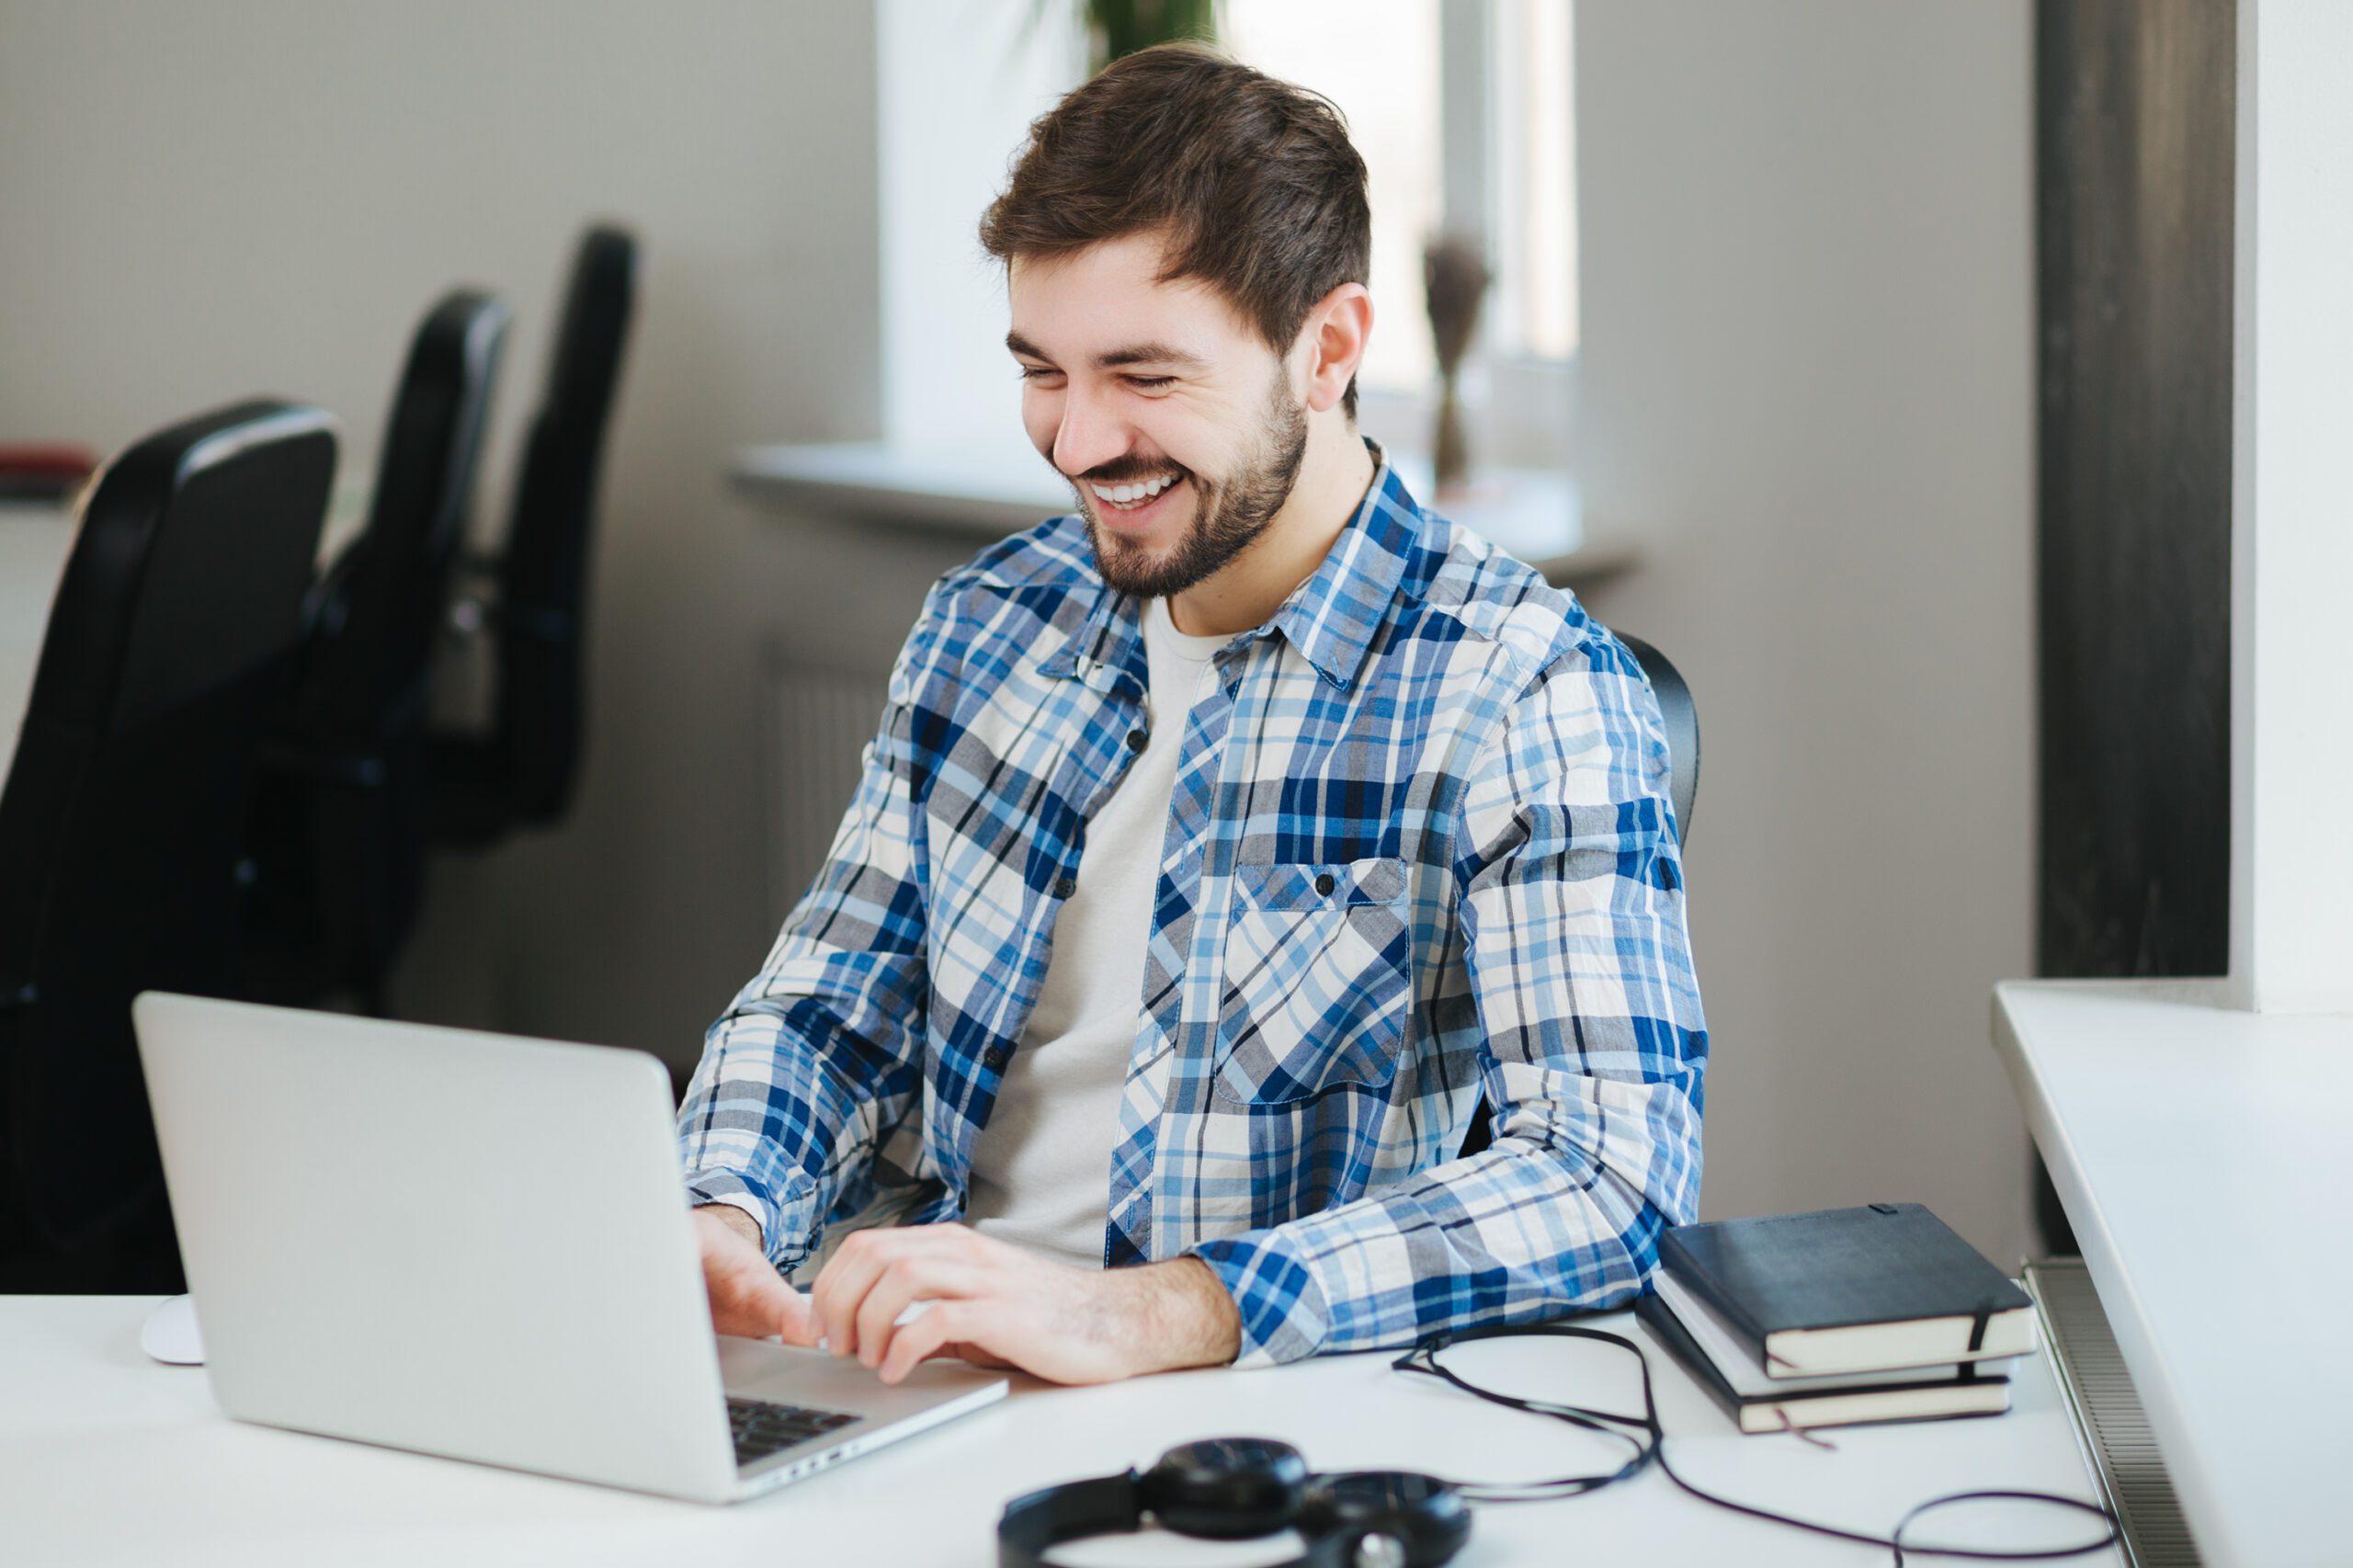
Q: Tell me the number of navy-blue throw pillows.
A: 0